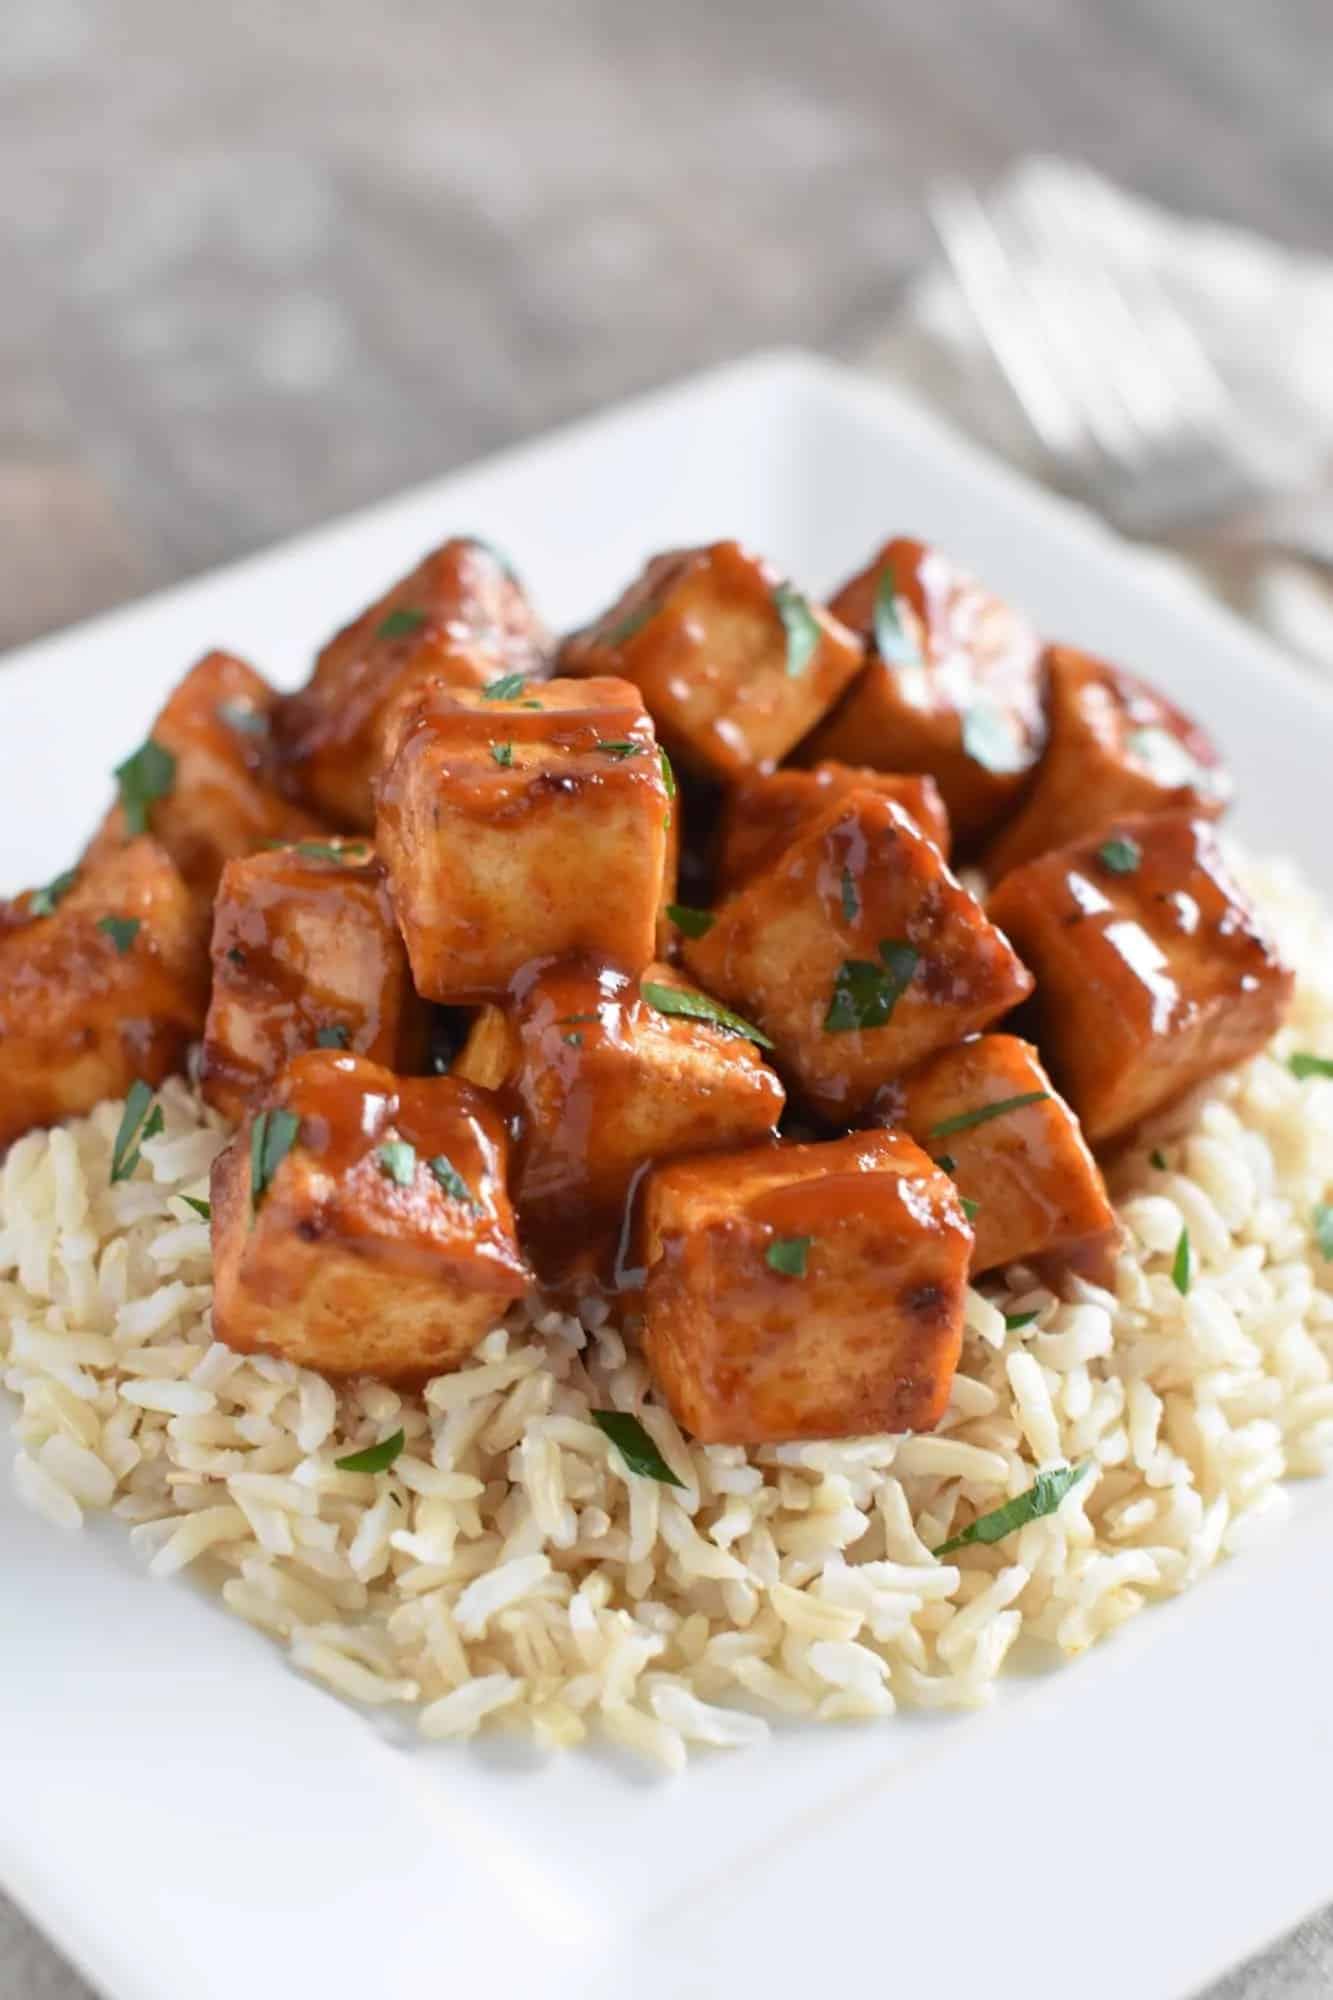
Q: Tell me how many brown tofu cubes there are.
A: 15